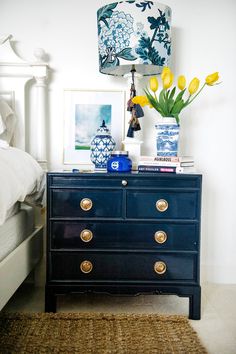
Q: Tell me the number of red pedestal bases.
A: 0